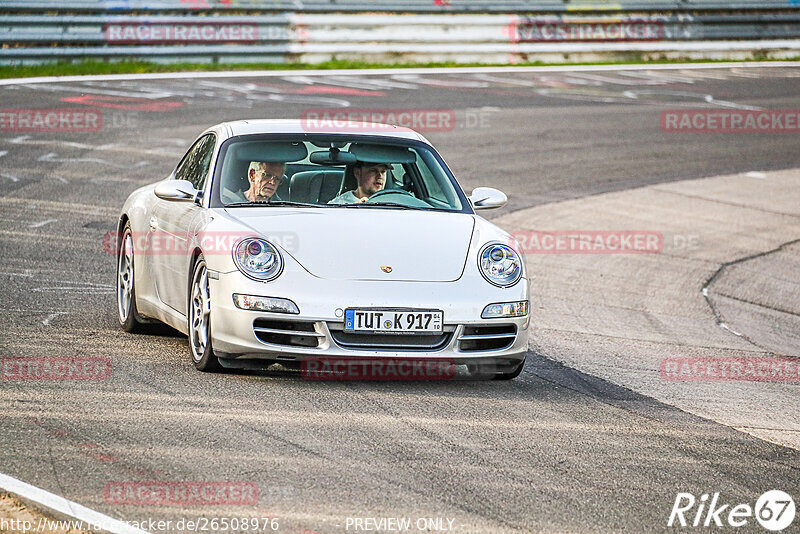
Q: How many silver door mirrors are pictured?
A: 2